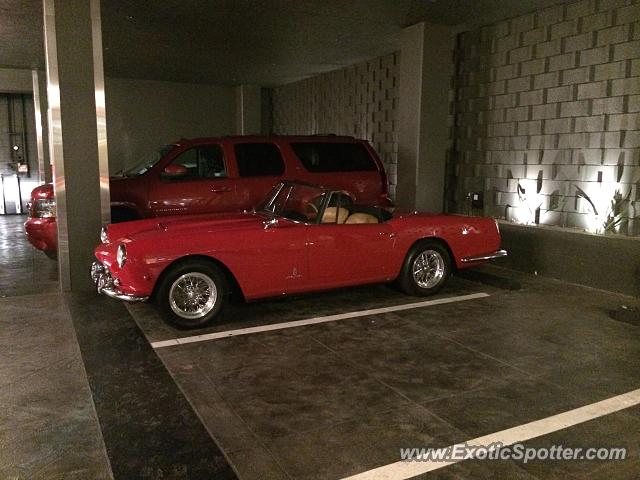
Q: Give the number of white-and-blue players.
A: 0